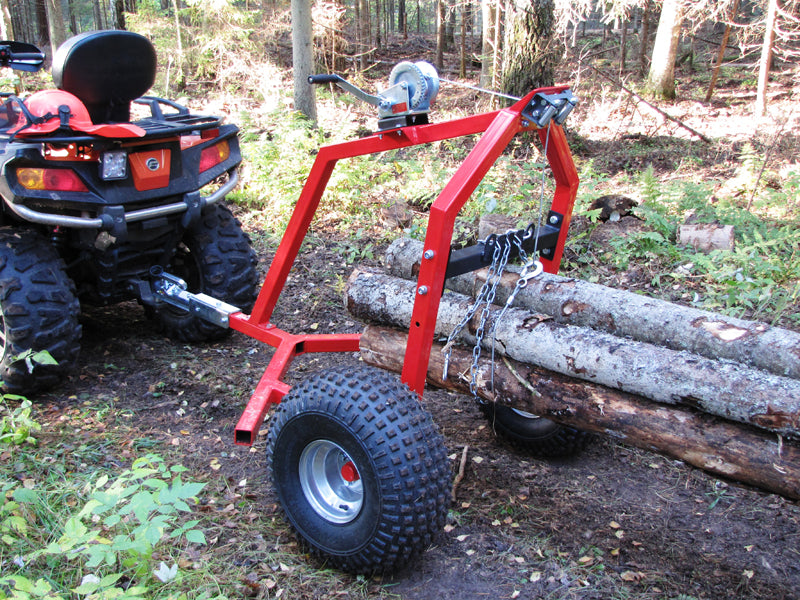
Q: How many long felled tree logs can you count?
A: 3